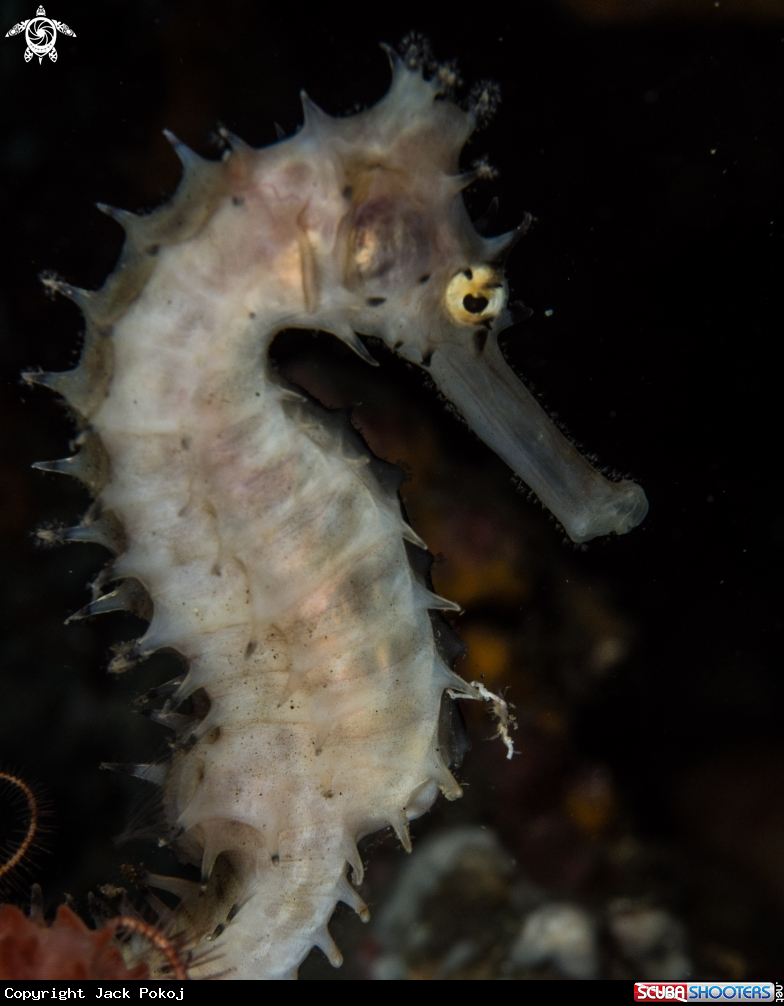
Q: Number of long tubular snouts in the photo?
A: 1